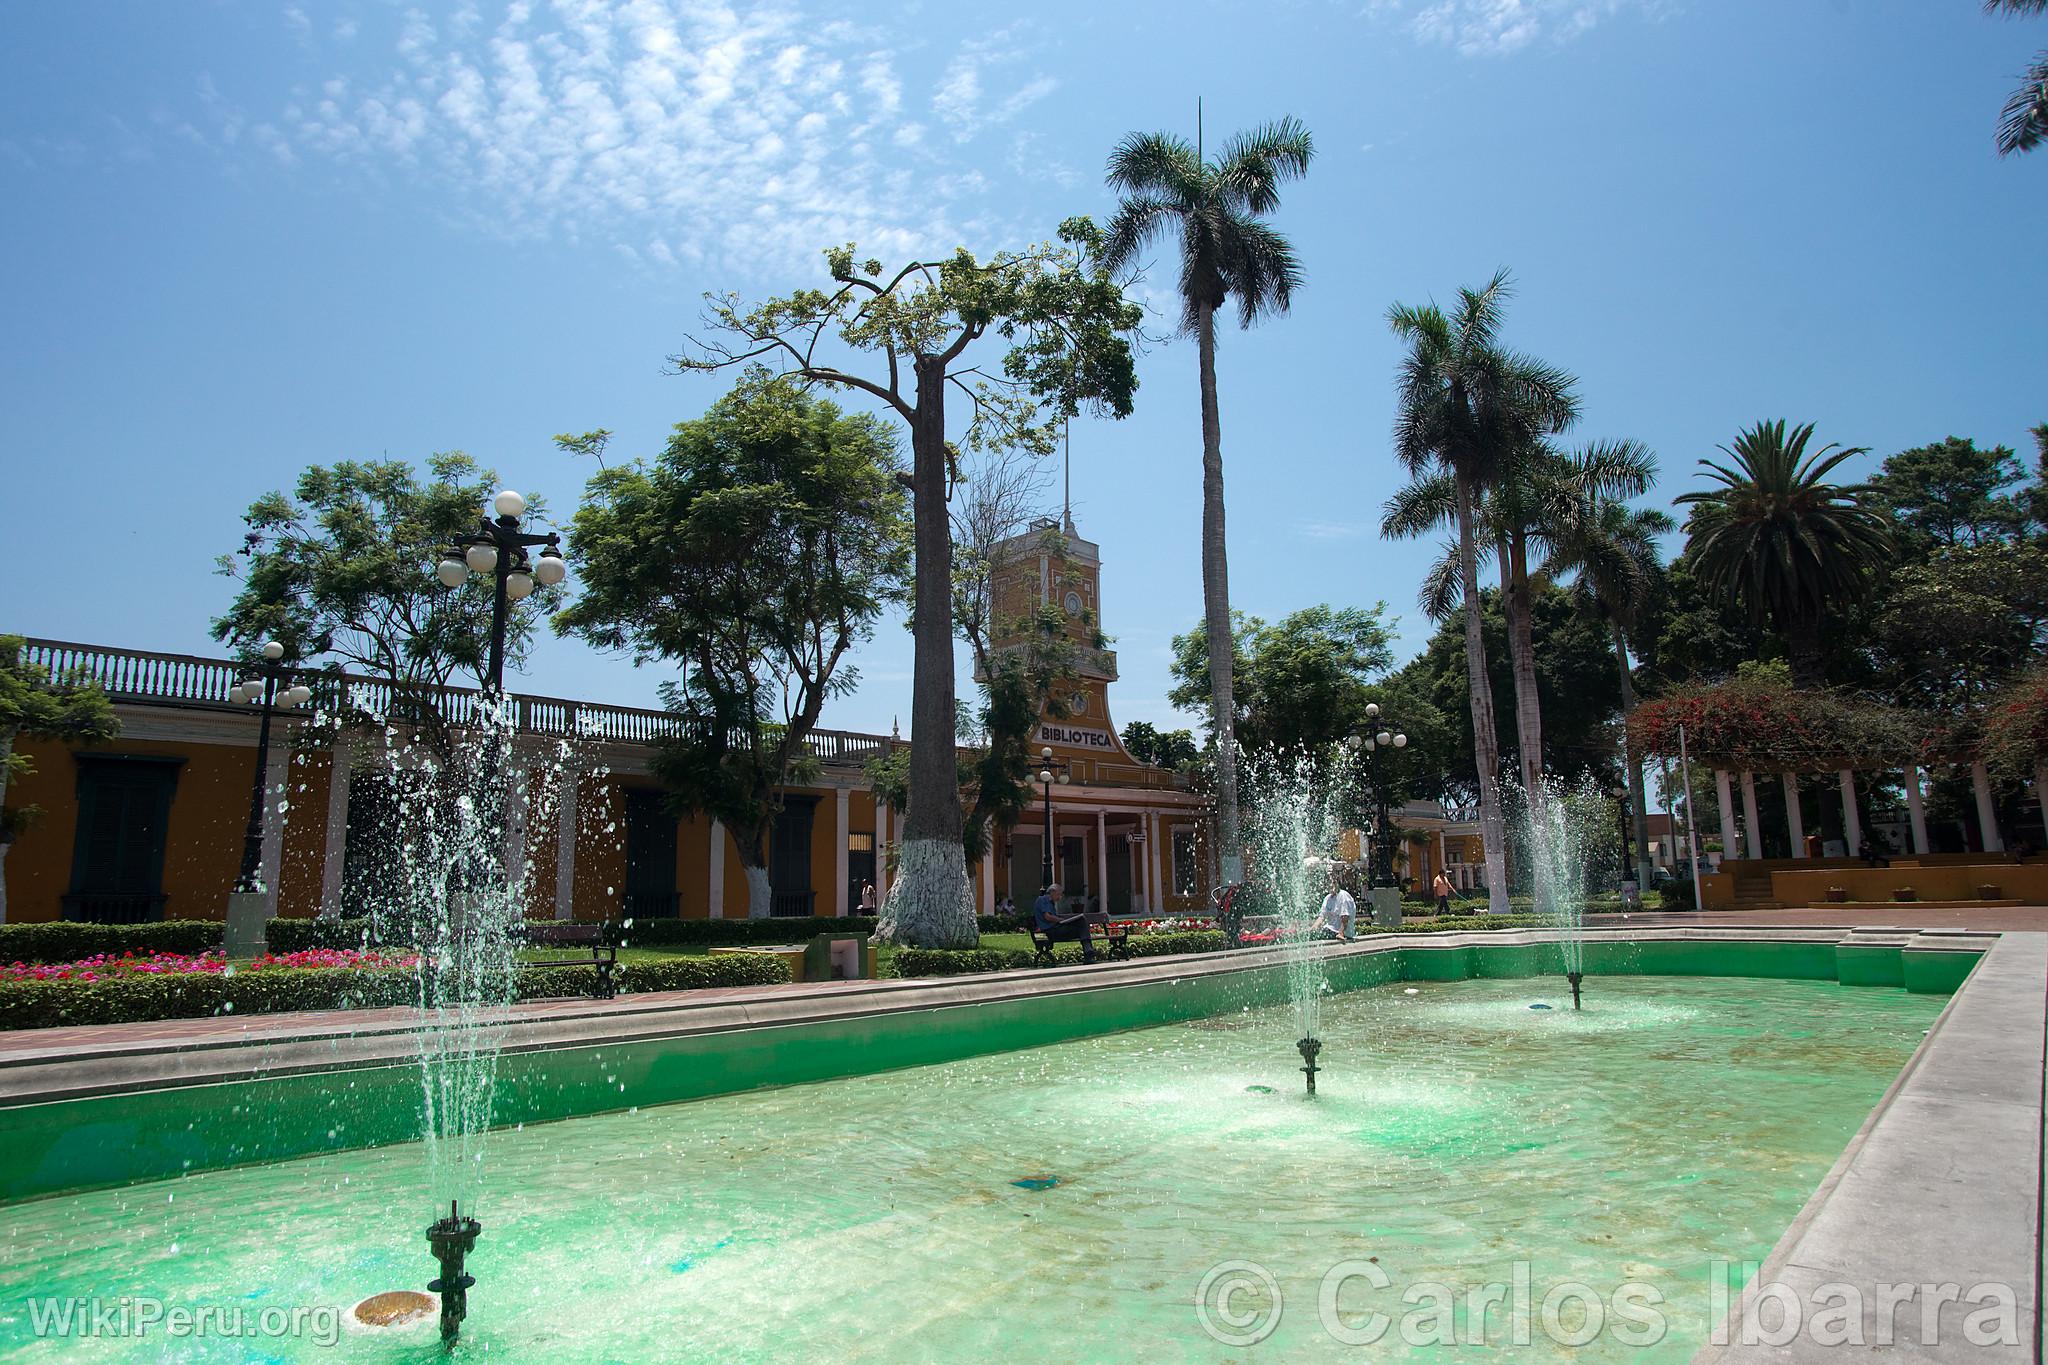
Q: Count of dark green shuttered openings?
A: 3